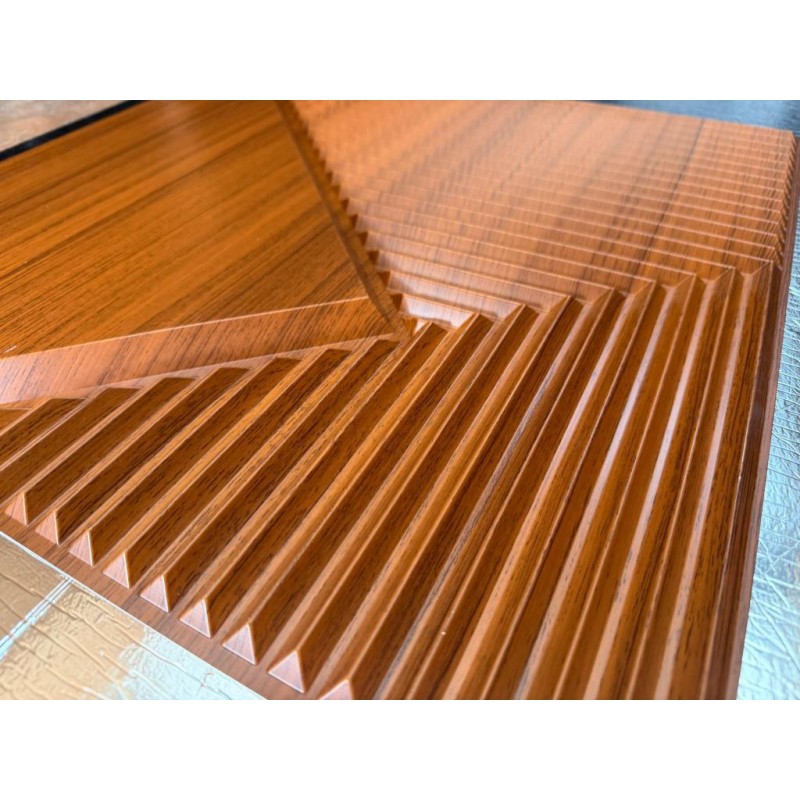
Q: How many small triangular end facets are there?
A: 9